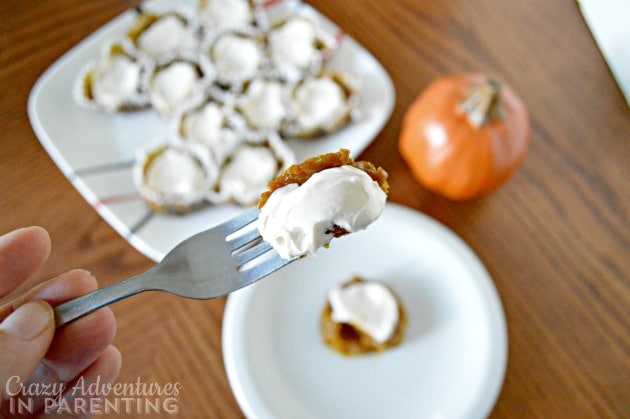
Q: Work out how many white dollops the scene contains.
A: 13